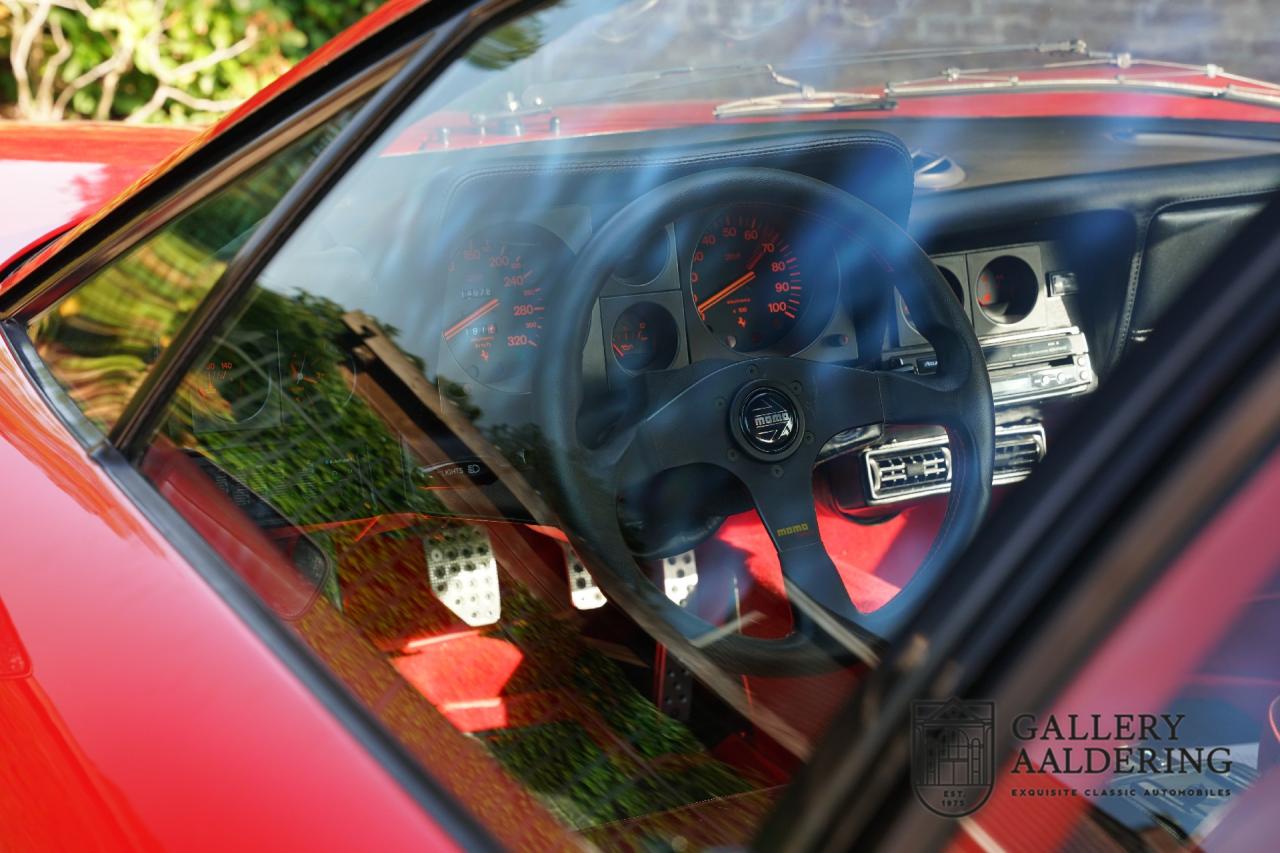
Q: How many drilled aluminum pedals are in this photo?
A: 3